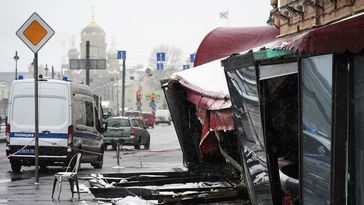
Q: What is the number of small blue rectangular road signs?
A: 5